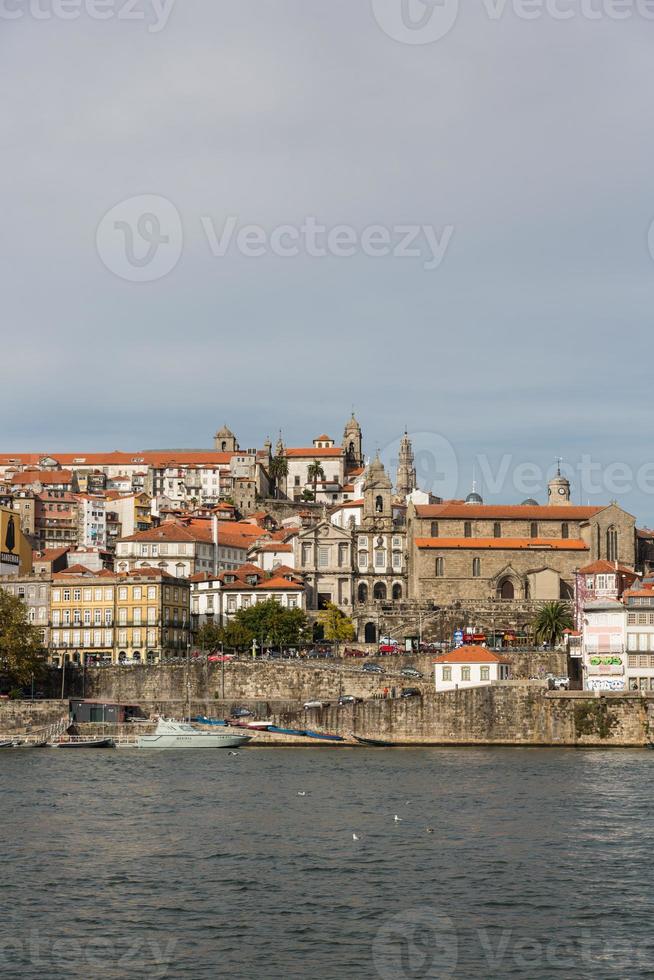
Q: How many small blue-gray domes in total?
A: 2